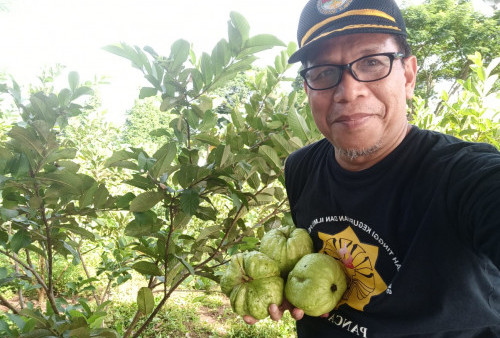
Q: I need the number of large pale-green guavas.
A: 3